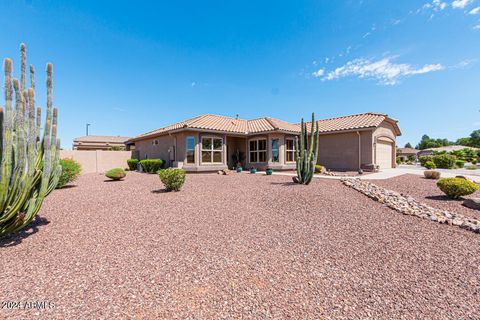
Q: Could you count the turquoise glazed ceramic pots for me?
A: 3